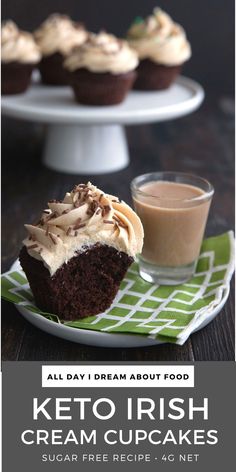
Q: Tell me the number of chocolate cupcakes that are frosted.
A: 5